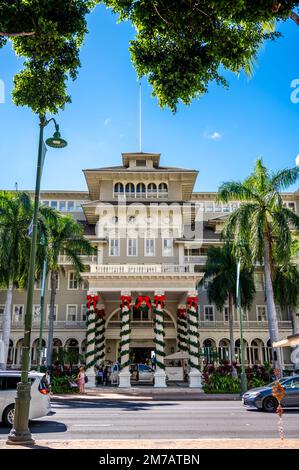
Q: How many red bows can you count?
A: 7